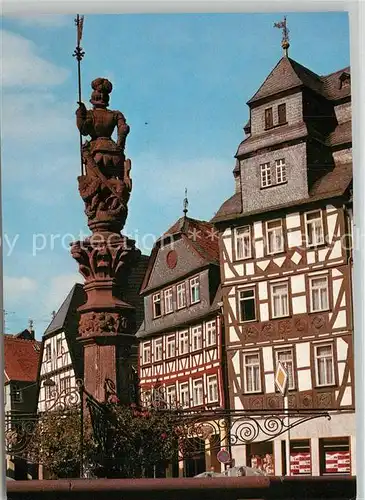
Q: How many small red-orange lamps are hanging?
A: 0